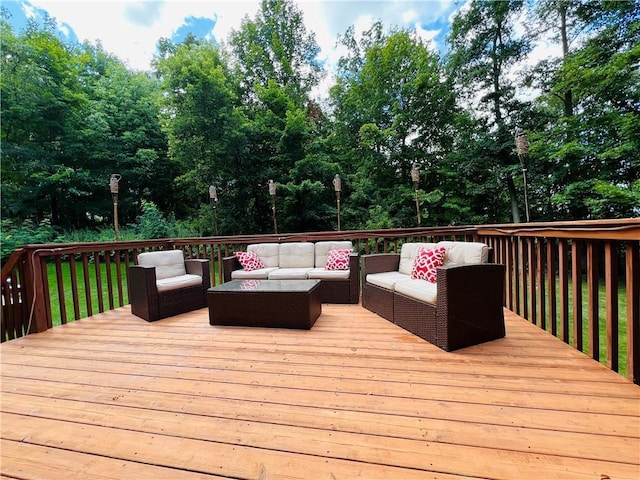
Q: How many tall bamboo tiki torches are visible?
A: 6